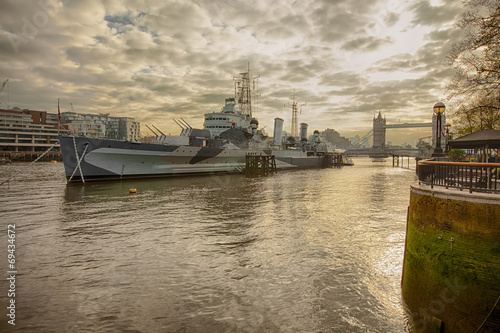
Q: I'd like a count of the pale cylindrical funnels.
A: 2